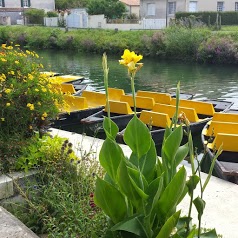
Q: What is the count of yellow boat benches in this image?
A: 13